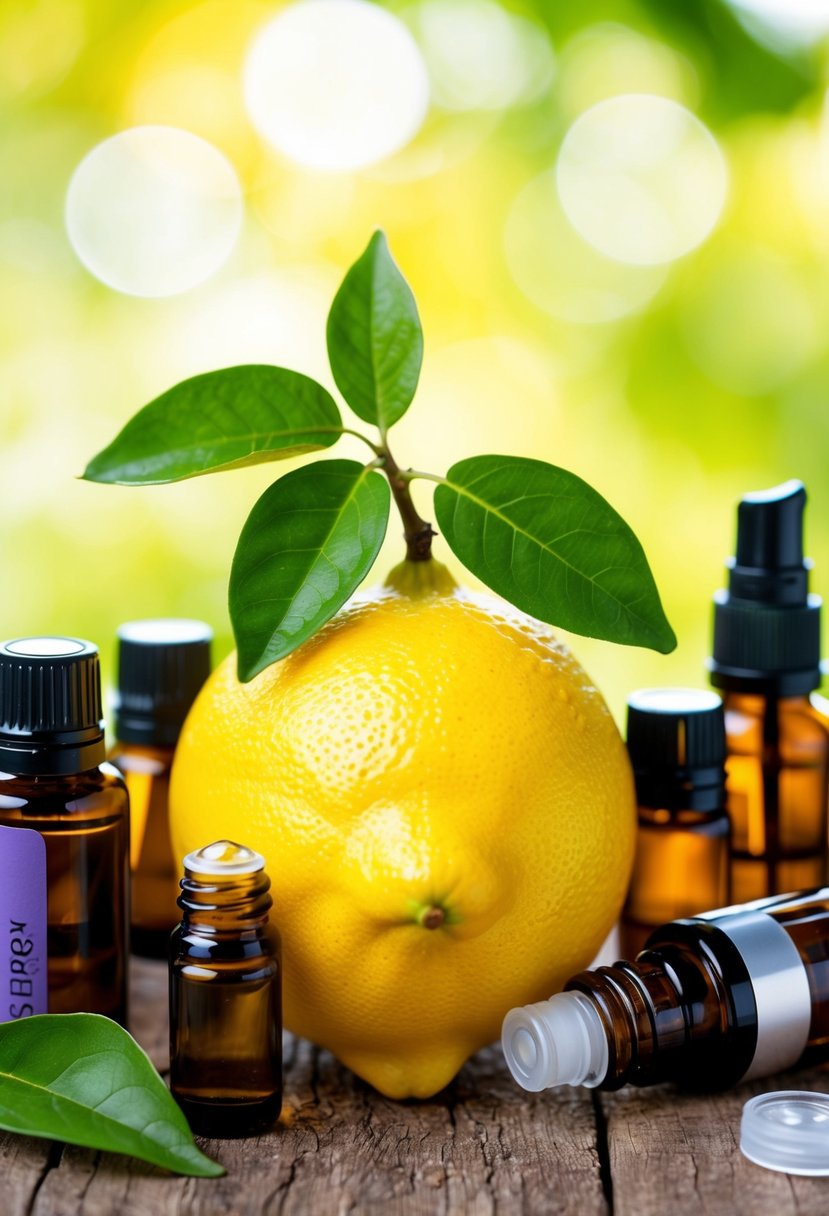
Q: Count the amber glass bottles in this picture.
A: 6